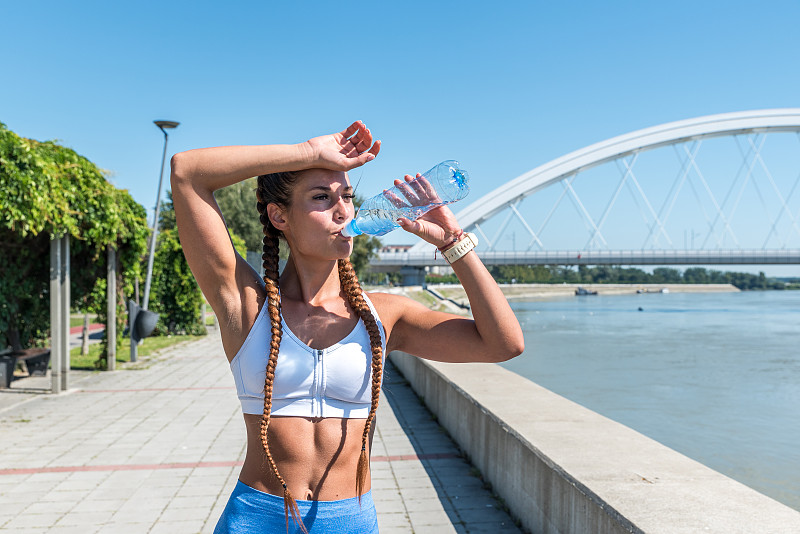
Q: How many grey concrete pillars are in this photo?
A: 3